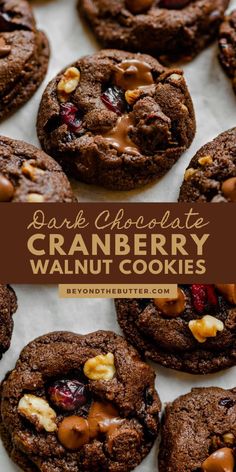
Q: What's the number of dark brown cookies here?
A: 10